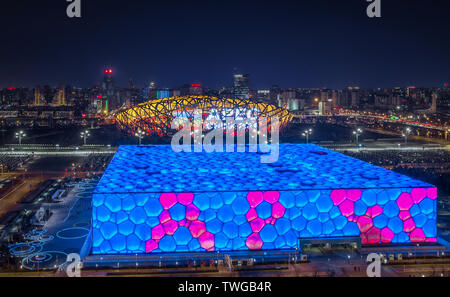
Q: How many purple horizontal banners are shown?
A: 0